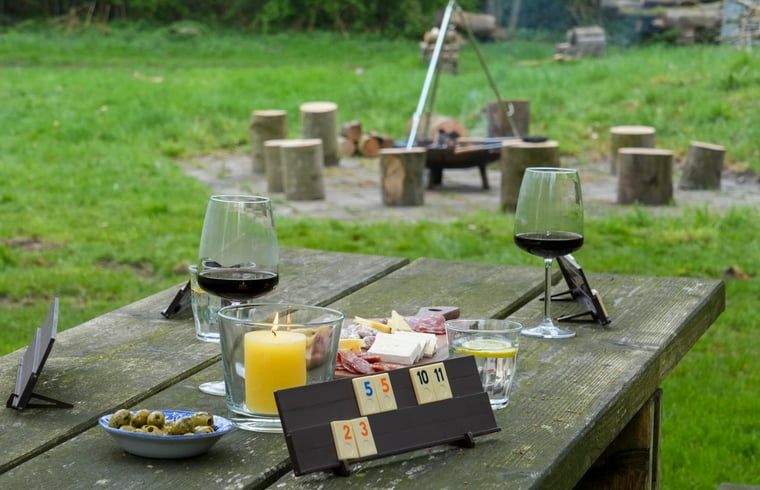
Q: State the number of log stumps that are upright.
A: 10